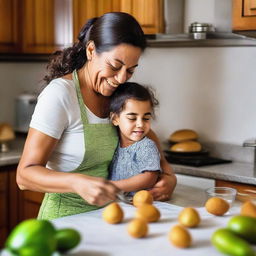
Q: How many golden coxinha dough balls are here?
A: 8